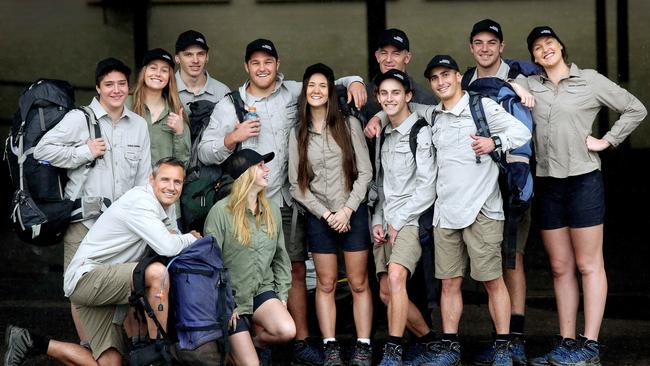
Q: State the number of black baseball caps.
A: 11